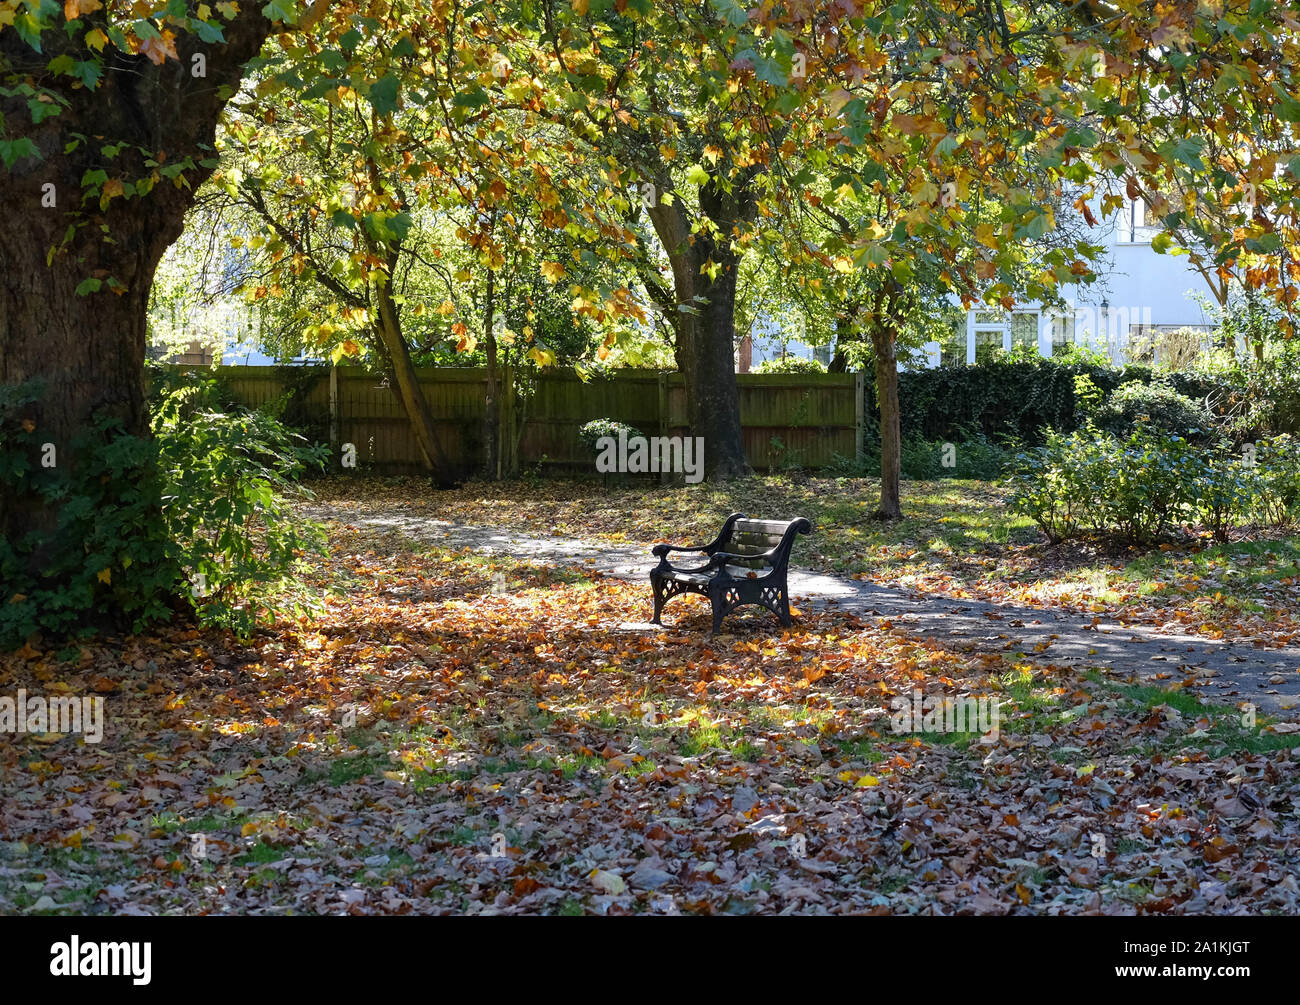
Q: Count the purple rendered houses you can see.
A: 0